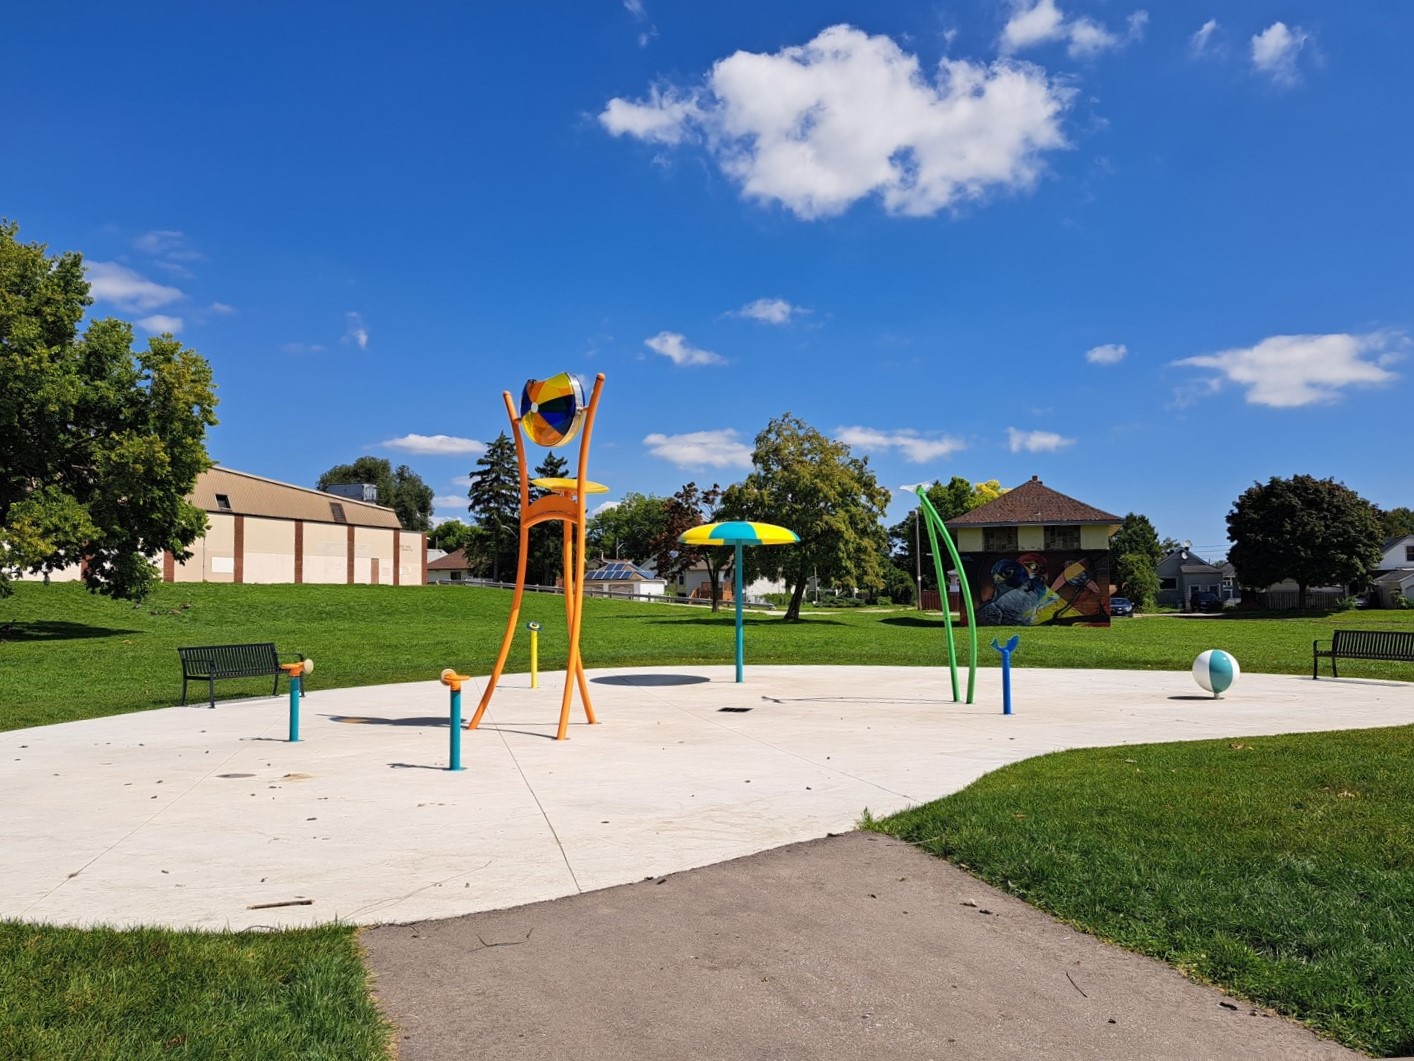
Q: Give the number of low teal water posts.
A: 2